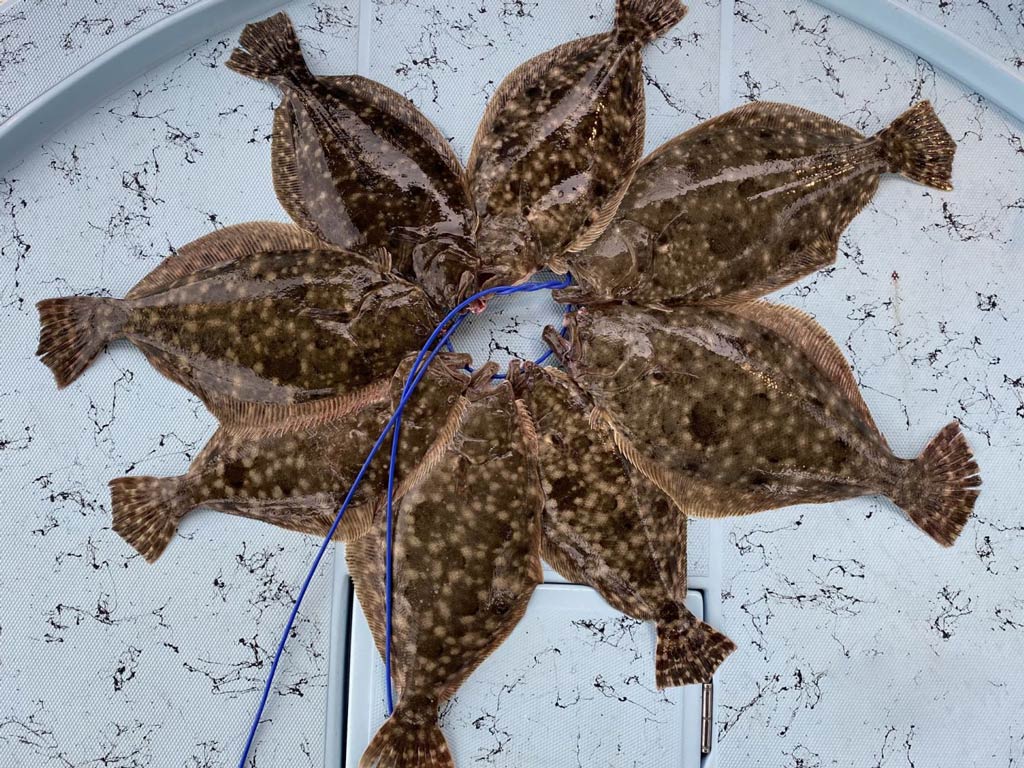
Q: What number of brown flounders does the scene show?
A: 8